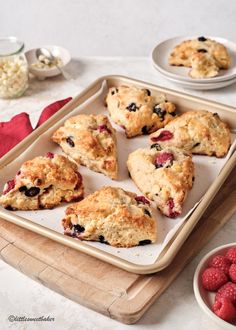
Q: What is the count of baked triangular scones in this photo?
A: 7